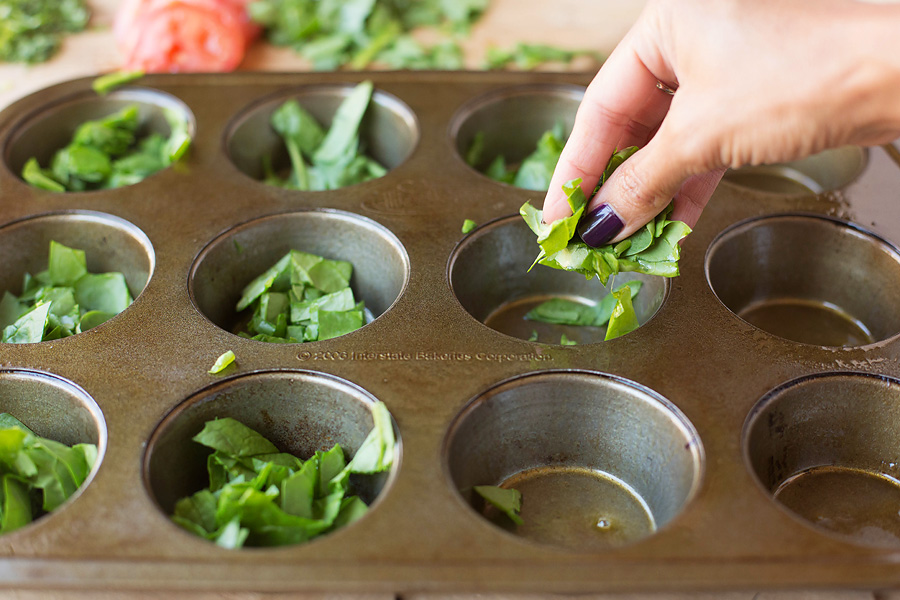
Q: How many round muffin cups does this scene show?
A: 12